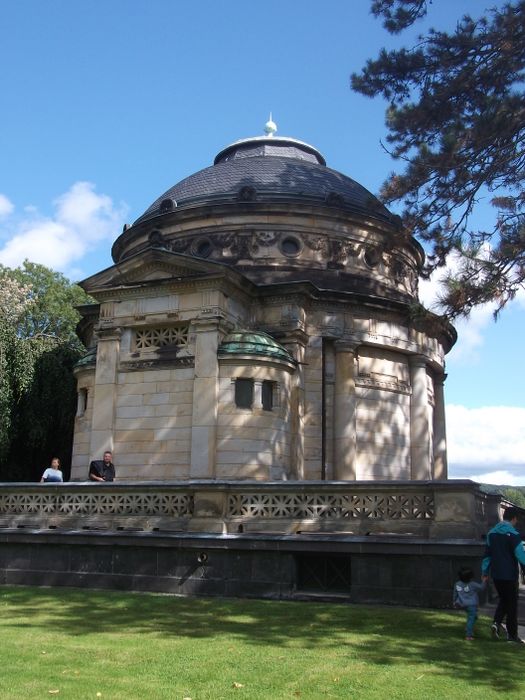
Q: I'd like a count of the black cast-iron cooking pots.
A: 0